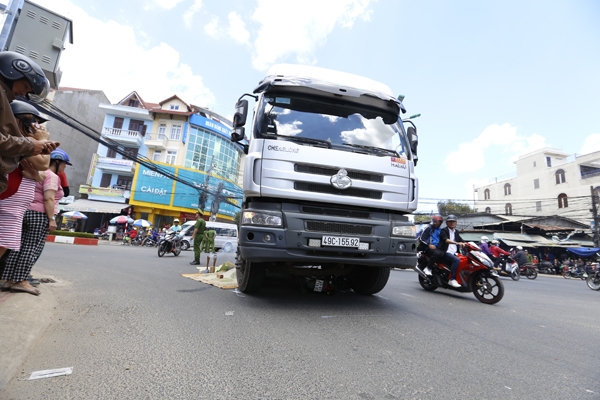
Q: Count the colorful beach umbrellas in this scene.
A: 3